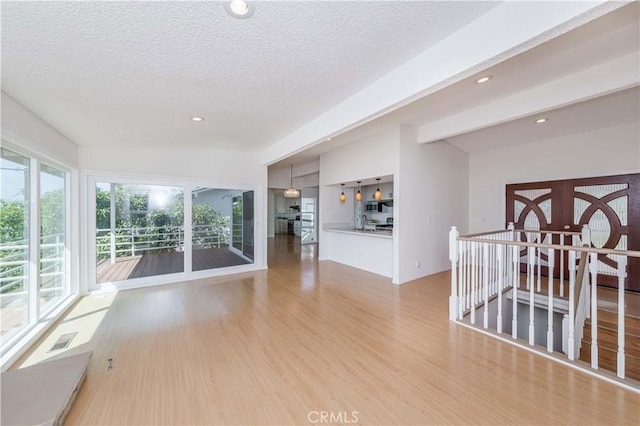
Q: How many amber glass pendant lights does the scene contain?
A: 3